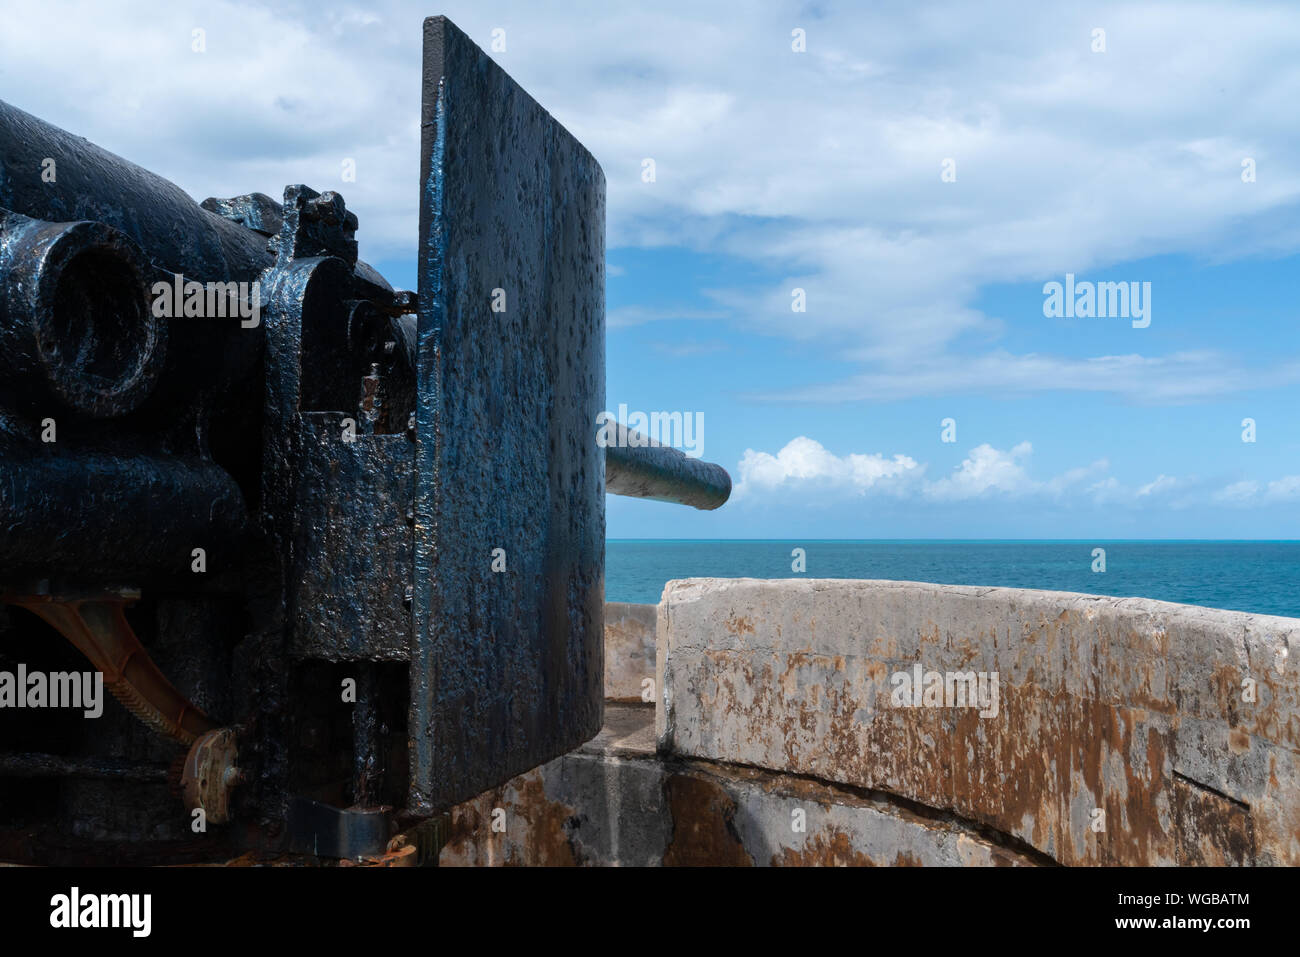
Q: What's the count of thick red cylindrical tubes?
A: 0